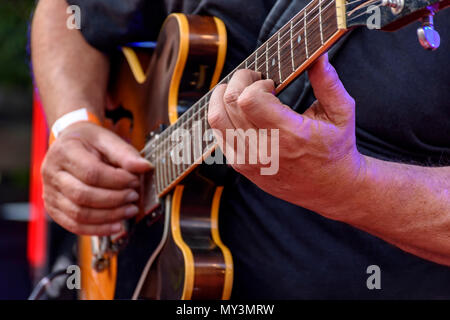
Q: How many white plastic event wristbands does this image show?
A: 1